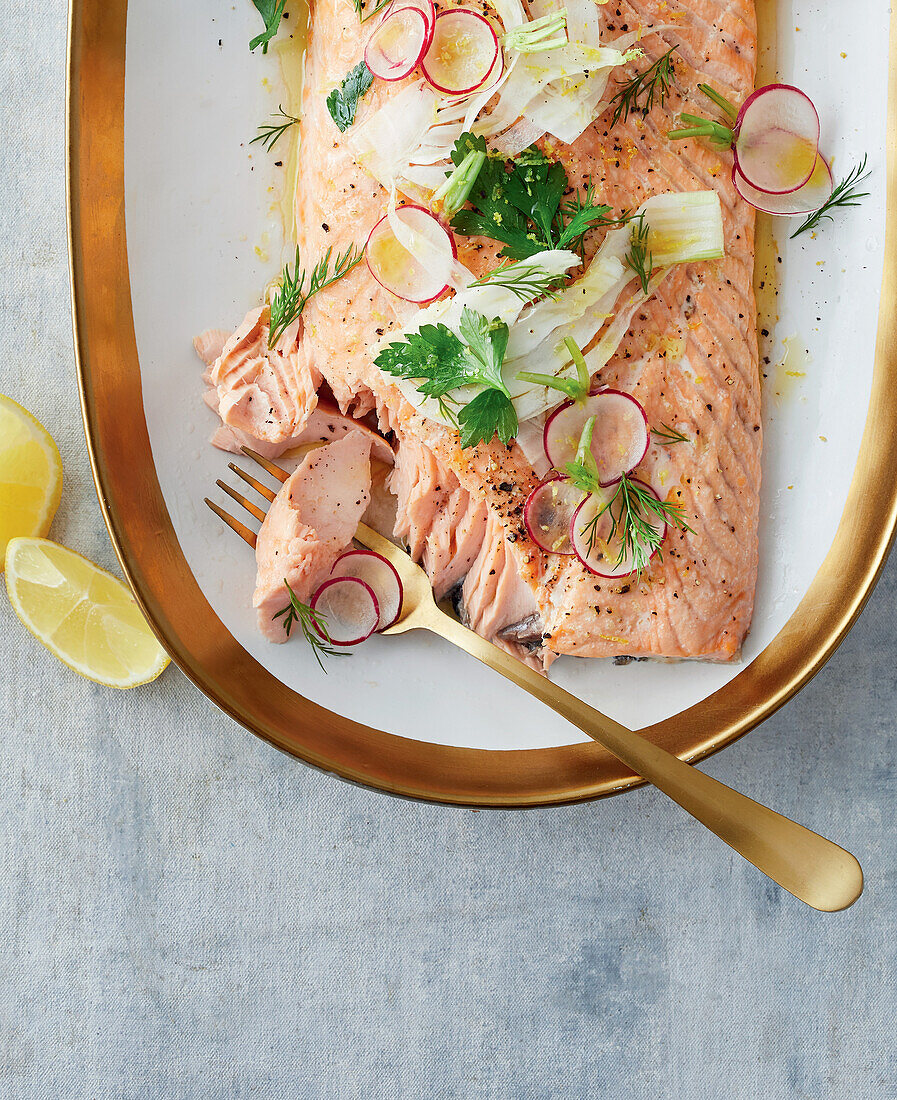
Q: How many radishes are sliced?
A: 11